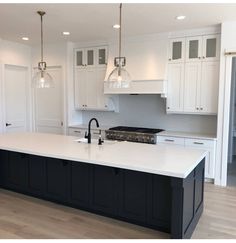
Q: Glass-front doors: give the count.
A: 6